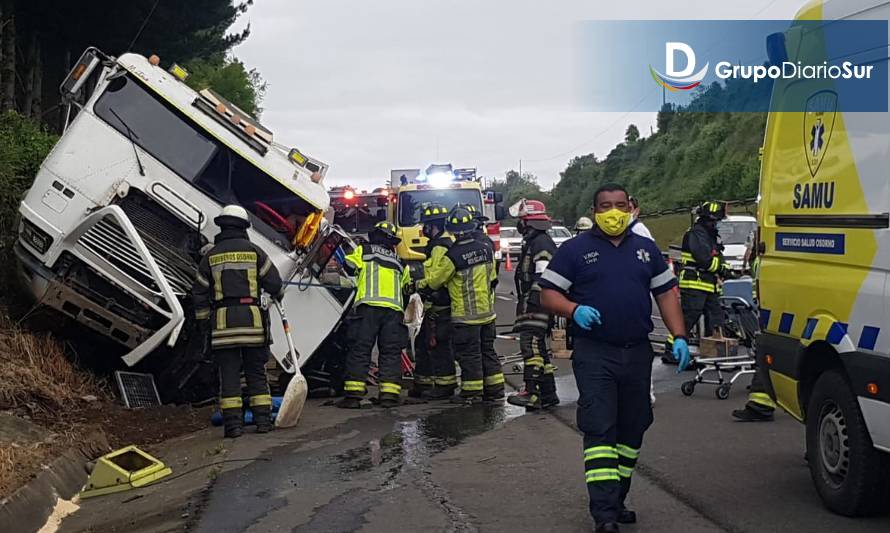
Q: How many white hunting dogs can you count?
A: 0